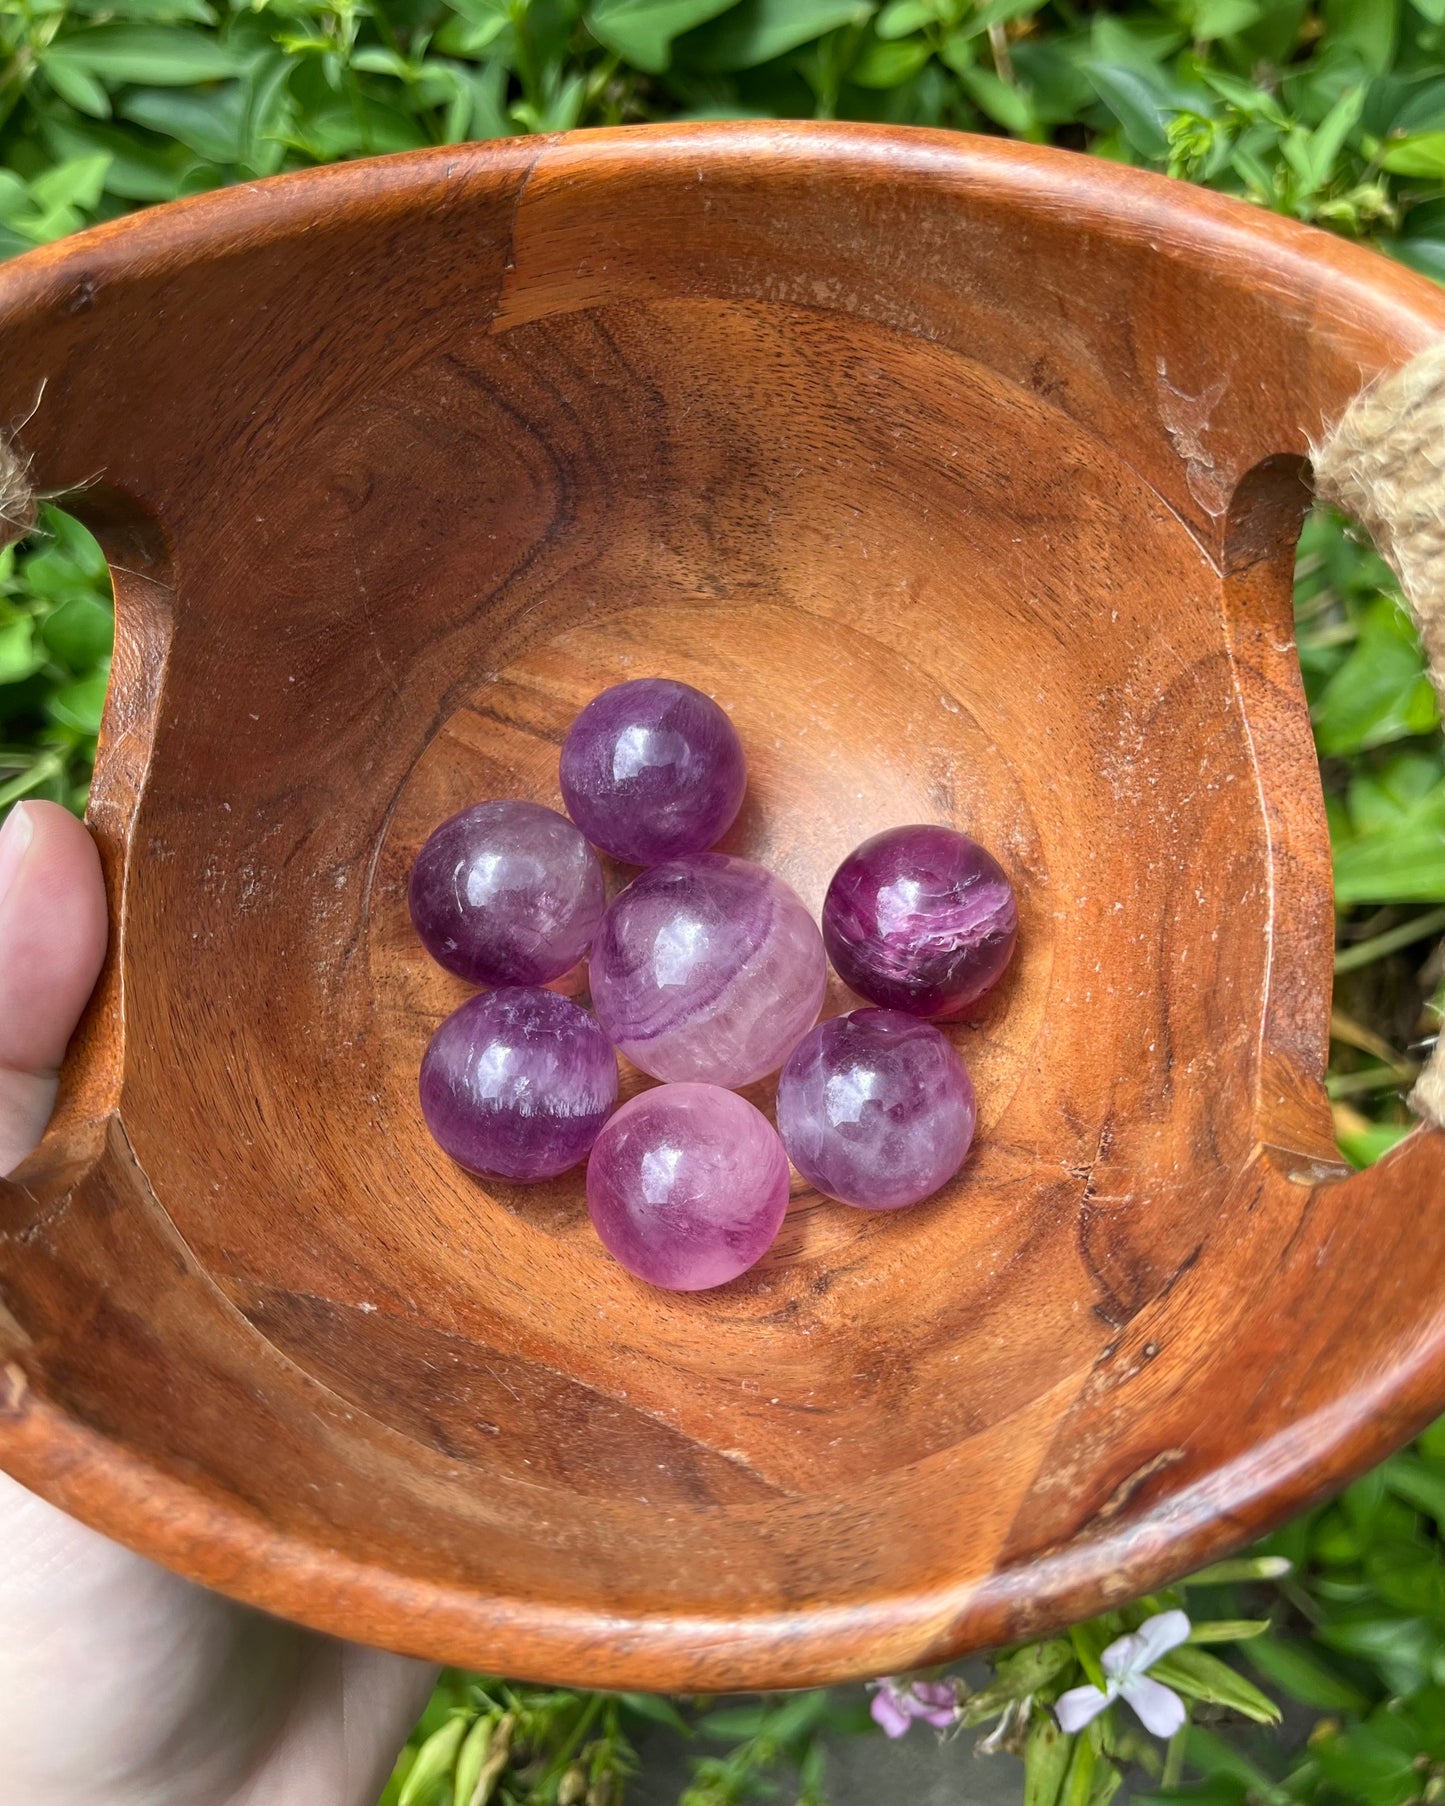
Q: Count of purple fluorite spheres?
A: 7